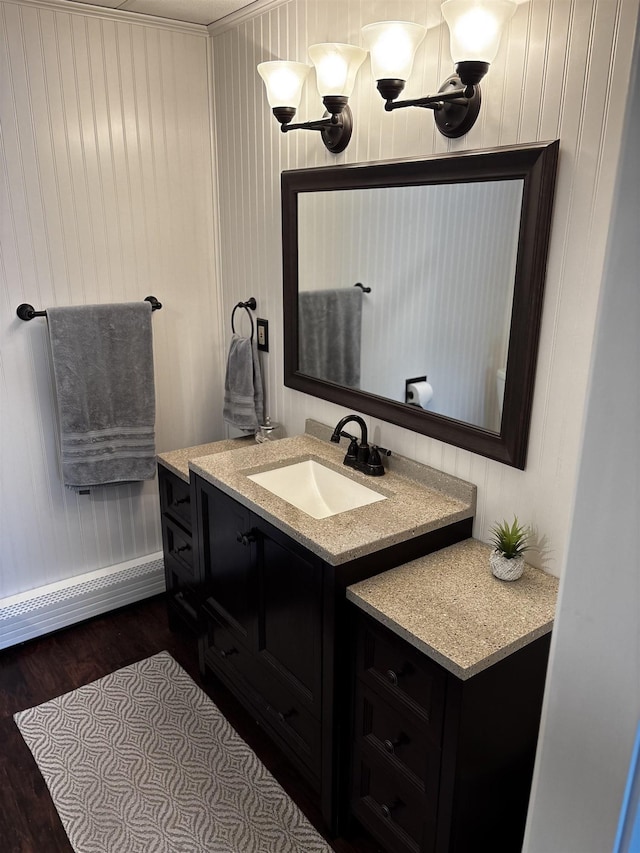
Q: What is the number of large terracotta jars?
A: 0